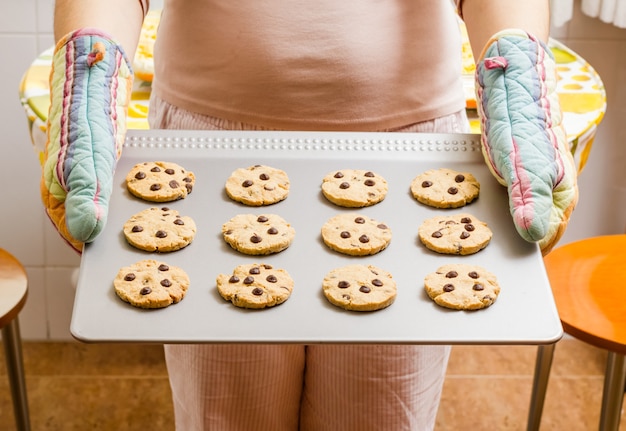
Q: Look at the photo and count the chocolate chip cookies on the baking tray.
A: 12